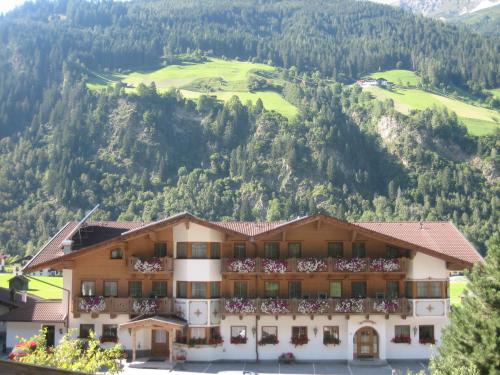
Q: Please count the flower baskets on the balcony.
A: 13